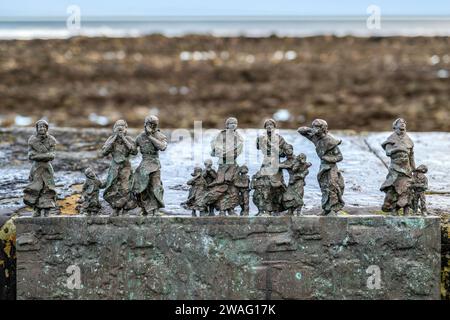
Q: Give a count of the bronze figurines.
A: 14